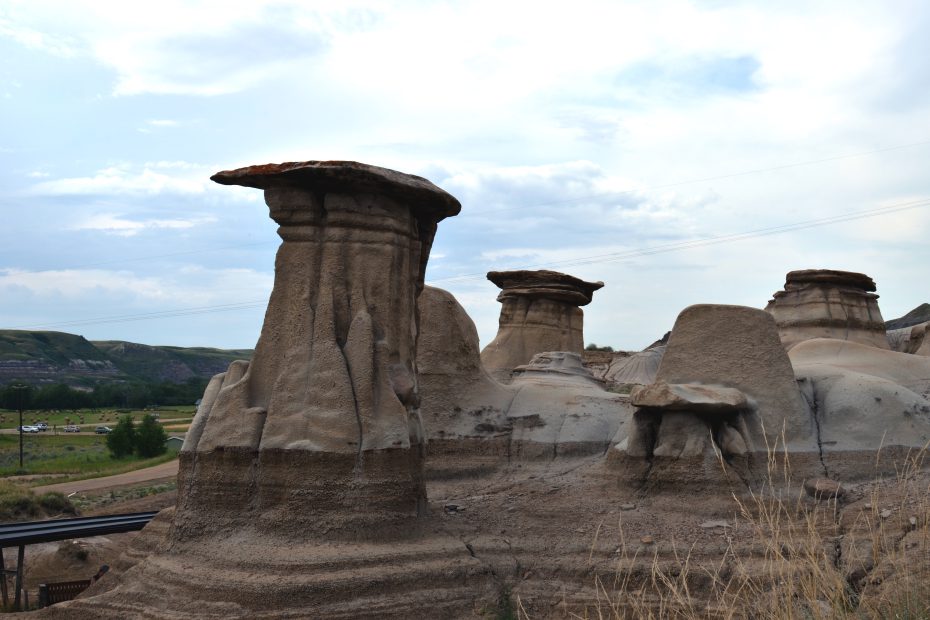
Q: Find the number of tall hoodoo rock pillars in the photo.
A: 3